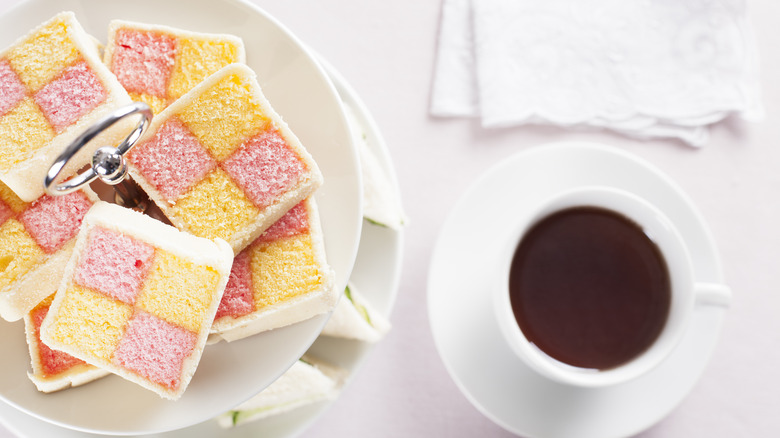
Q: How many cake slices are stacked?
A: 7